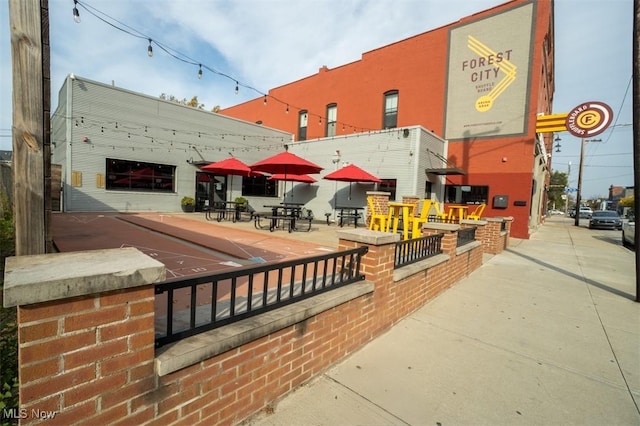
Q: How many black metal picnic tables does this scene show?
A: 4